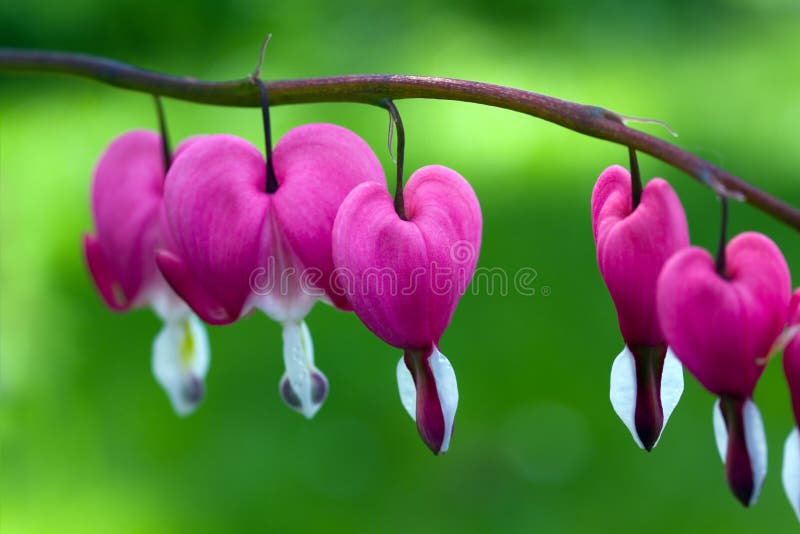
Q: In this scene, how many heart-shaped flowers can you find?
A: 6